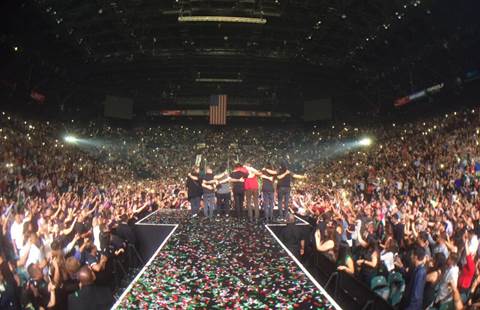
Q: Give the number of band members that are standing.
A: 7